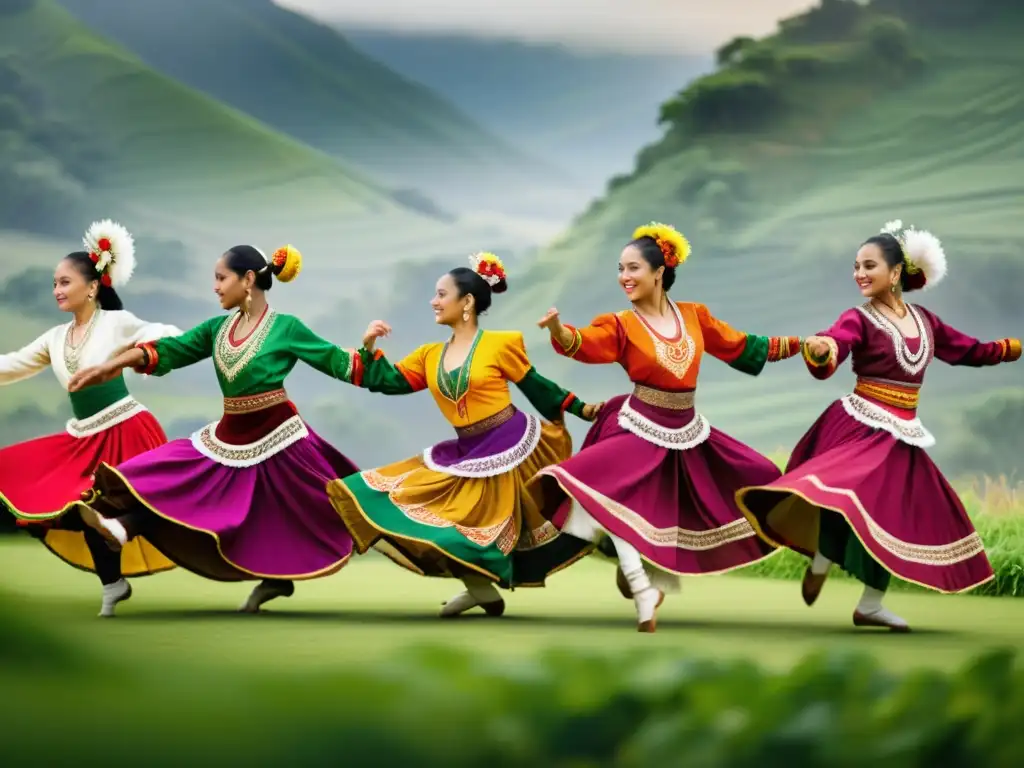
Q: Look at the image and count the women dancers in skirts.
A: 5